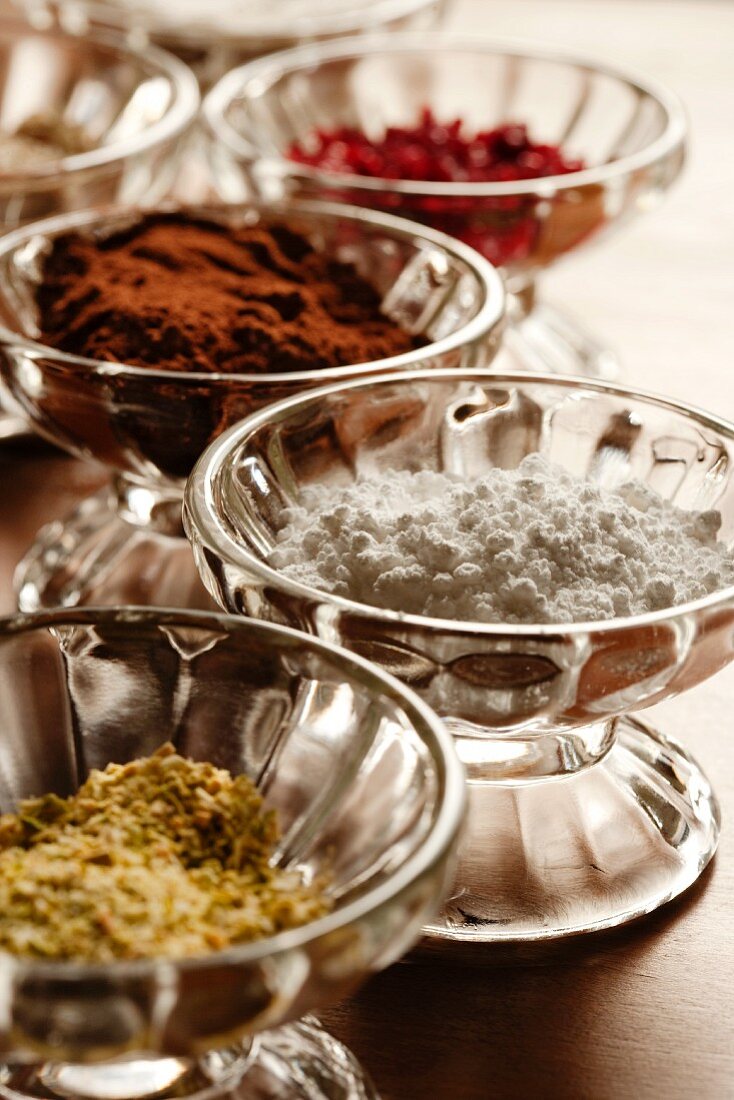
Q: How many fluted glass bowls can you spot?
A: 6